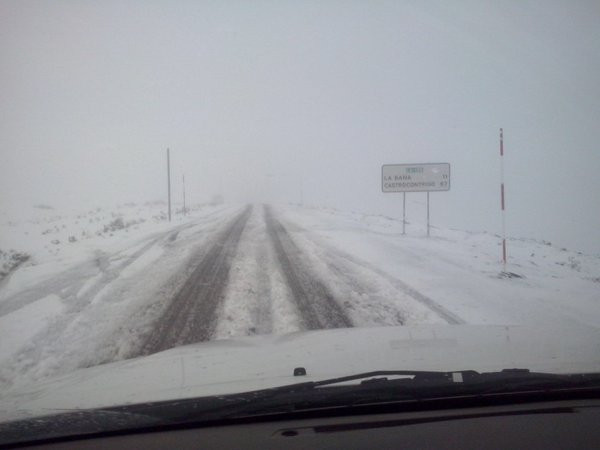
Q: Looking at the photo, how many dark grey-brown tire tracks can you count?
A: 2